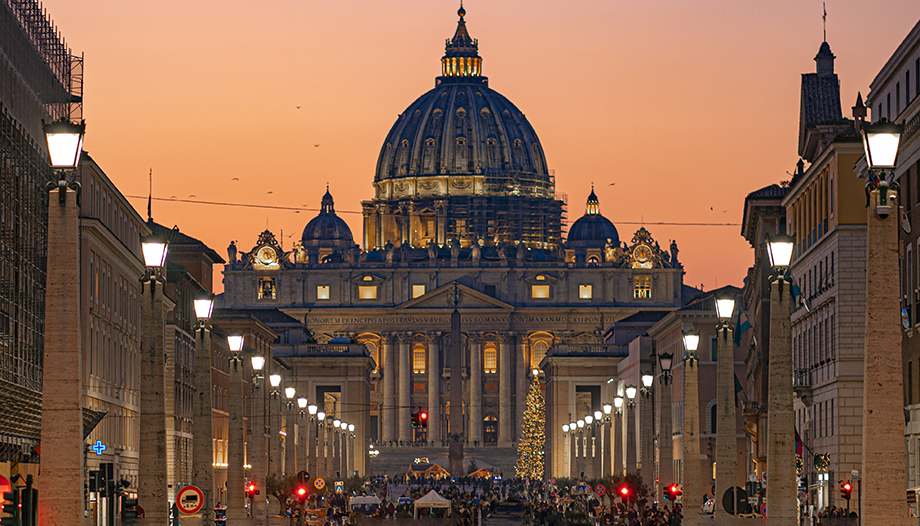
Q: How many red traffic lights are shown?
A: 6